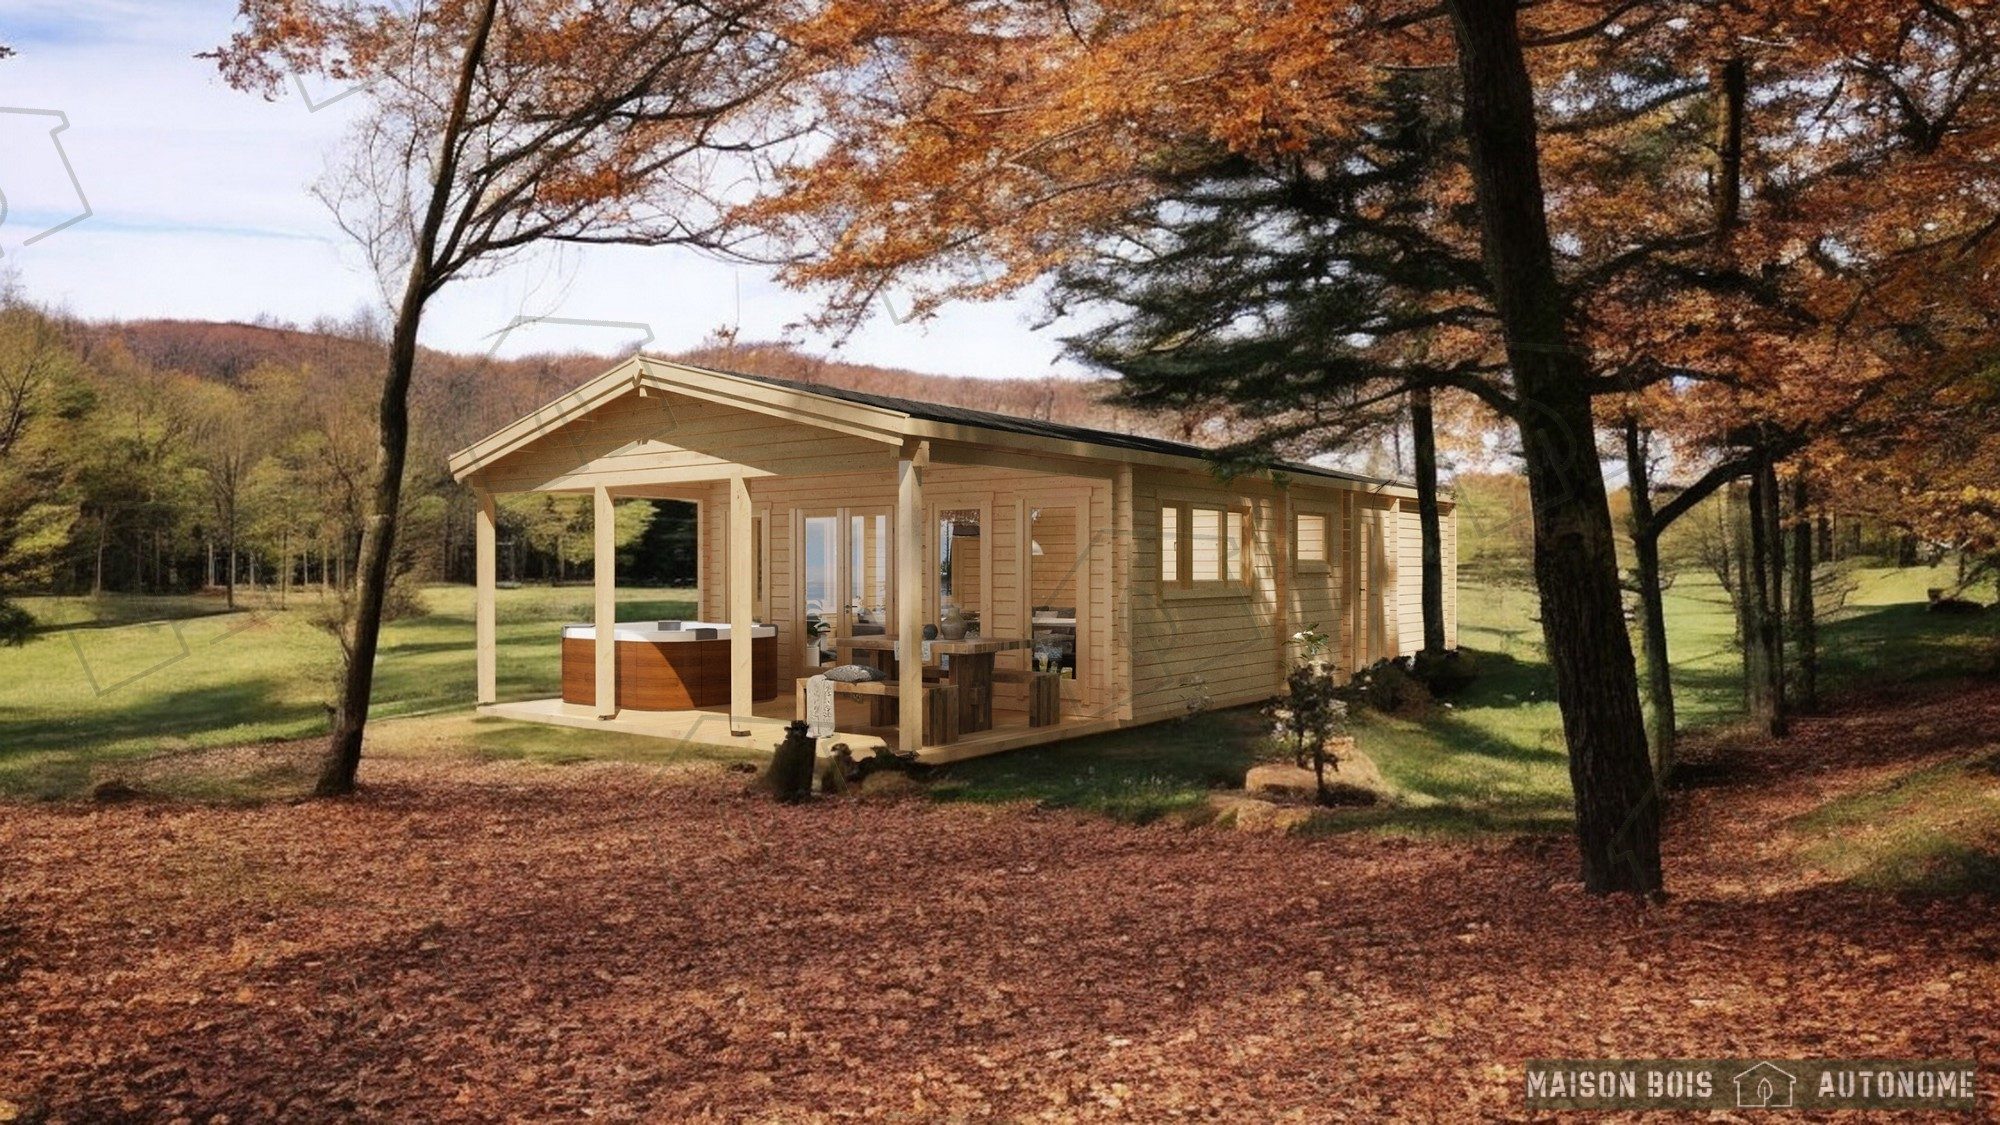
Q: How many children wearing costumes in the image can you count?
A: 0